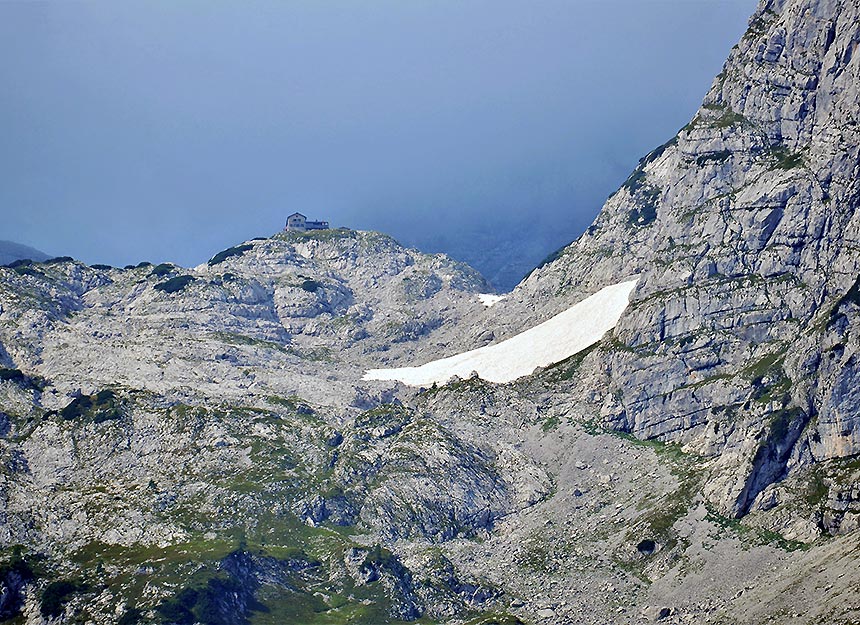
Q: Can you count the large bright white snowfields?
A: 1